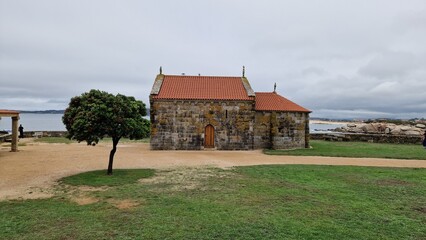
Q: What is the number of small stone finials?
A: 3